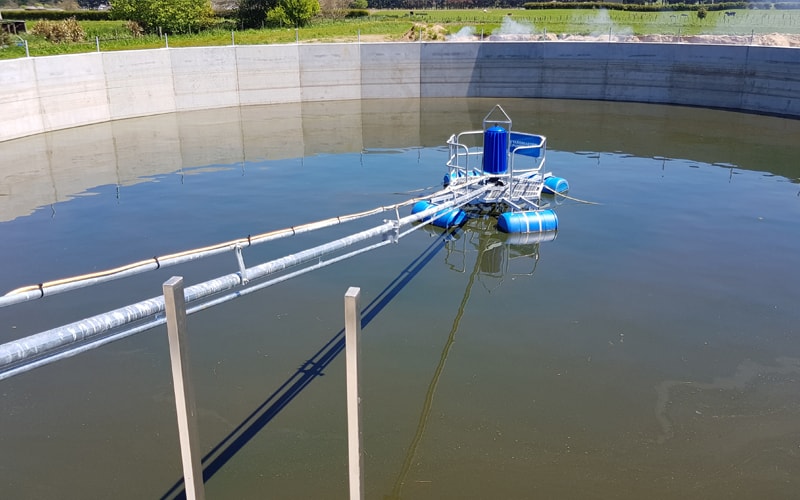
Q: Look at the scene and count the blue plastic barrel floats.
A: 4